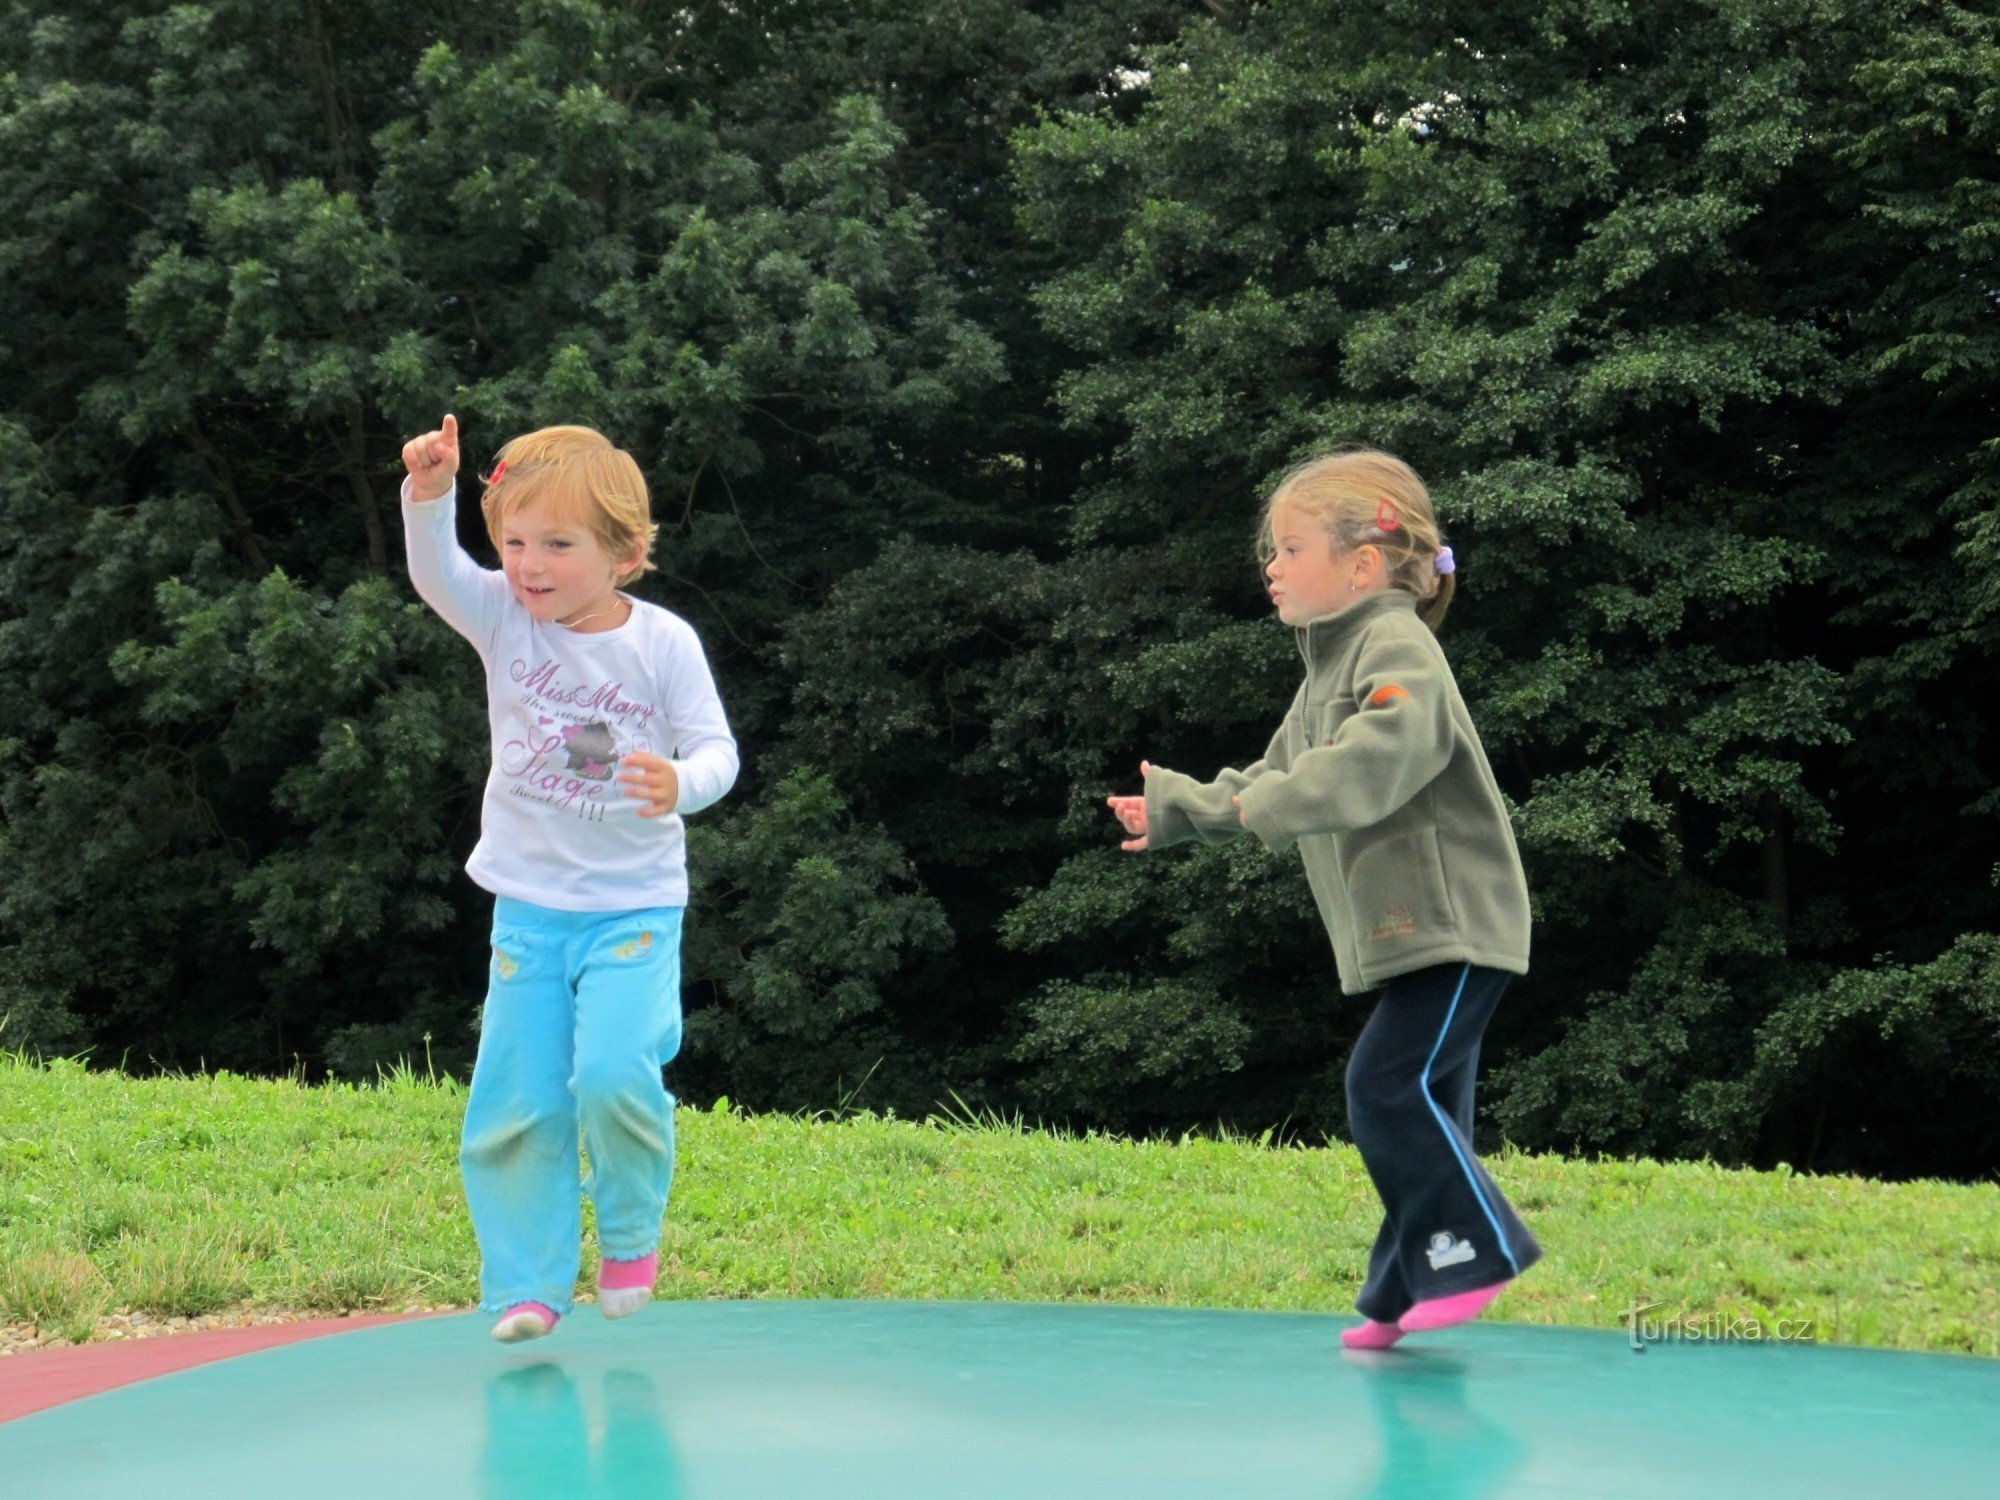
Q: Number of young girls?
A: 2